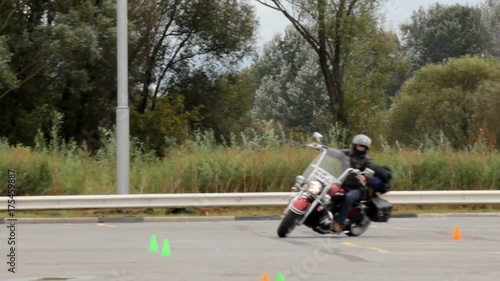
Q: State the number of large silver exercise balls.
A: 0